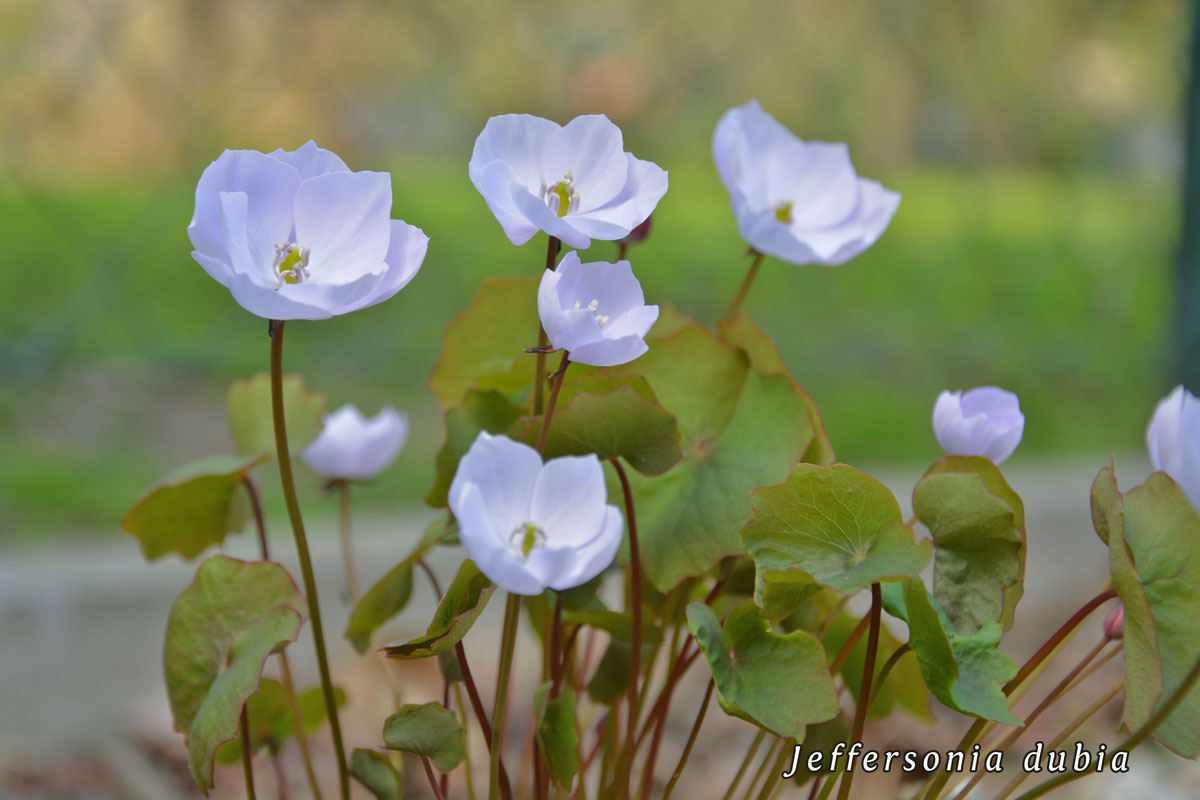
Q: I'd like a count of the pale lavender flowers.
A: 8